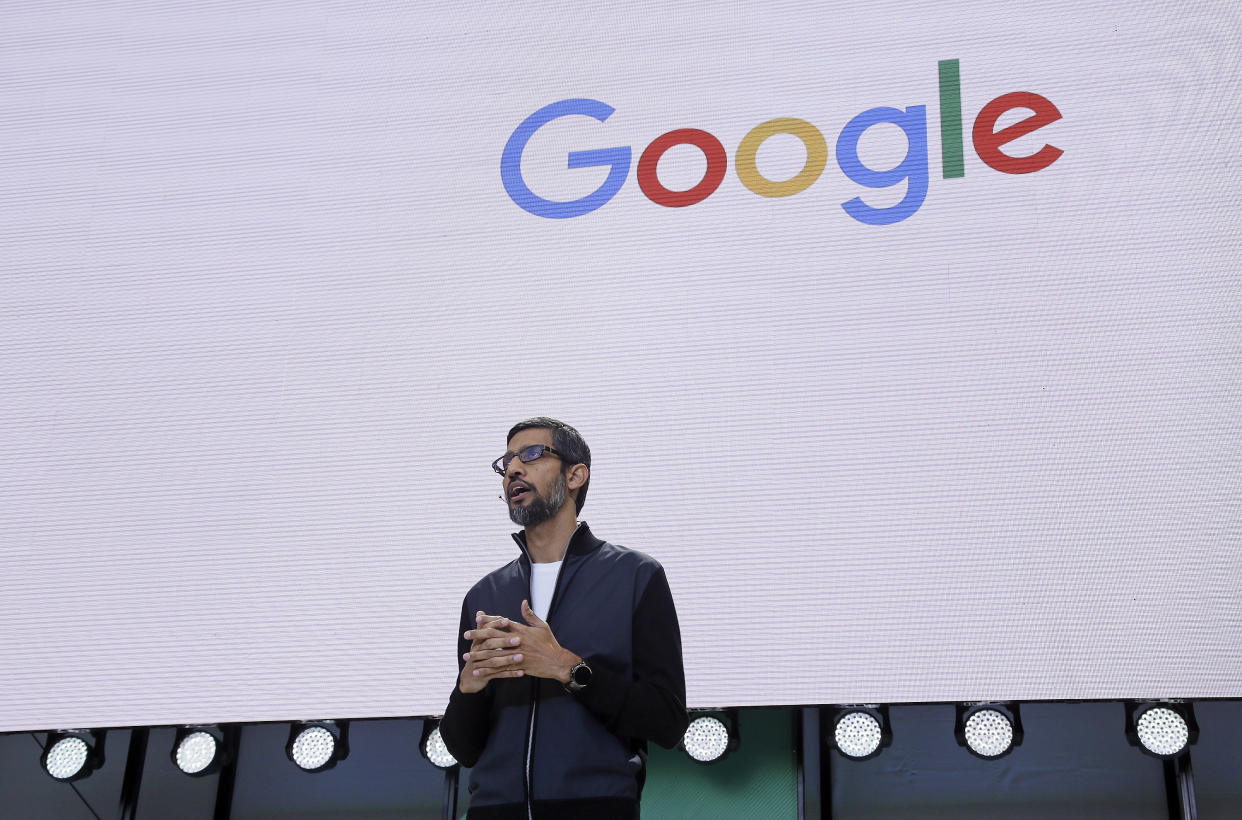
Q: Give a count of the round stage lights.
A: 8